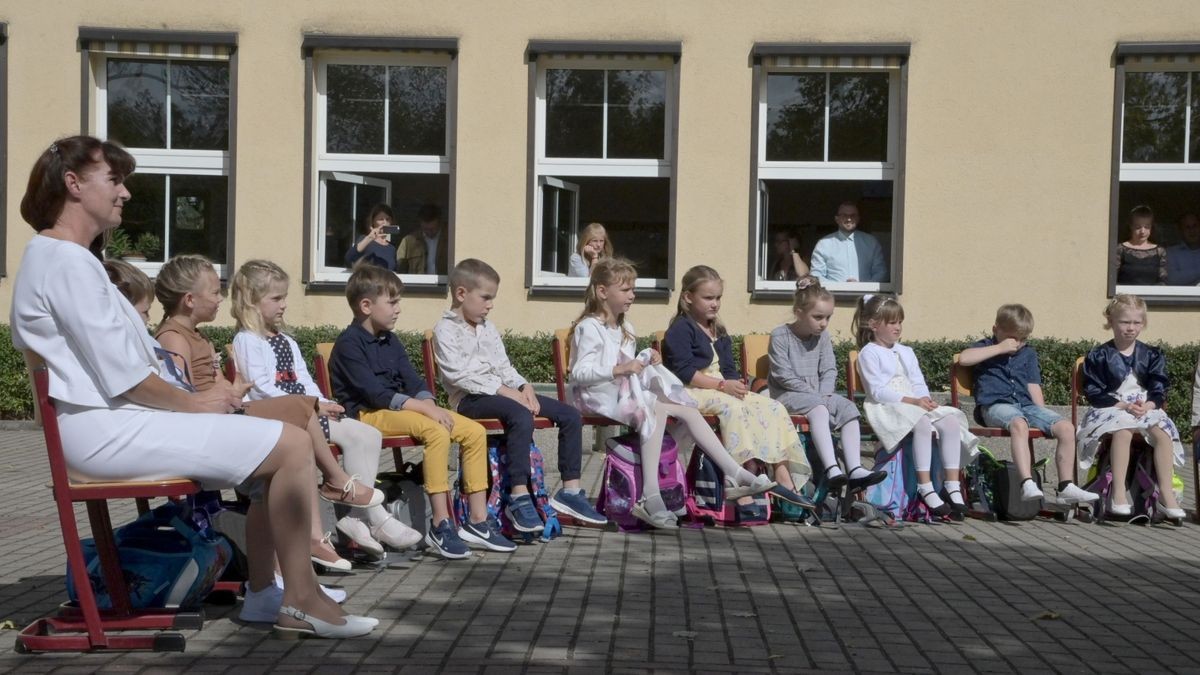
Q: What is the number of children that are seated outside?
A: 11